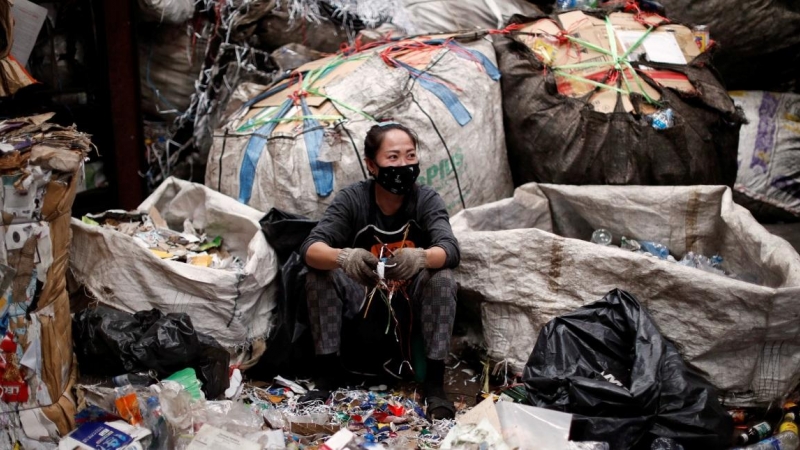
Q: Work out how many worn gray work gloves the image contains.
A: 2